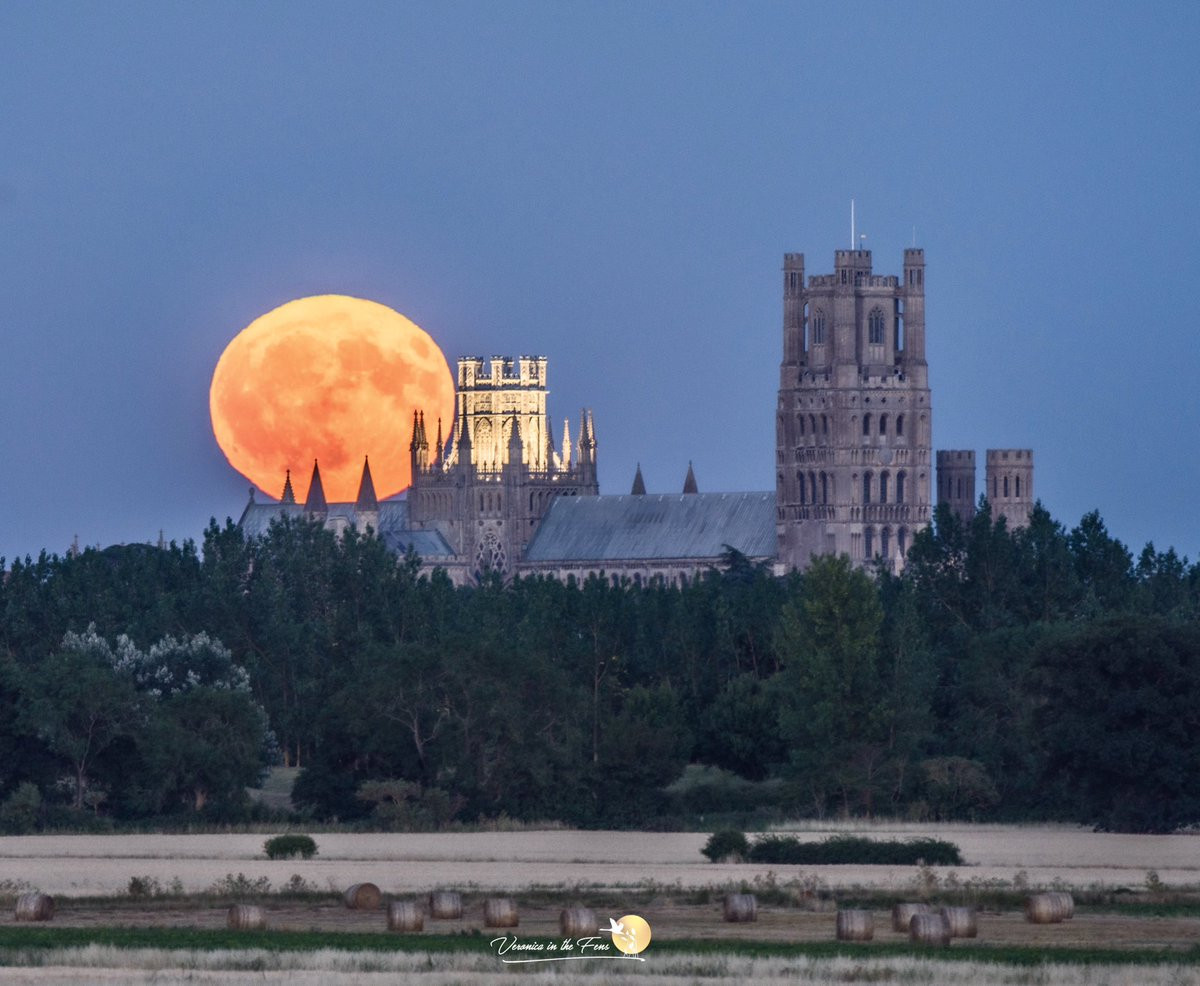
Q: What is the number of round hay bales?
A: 14